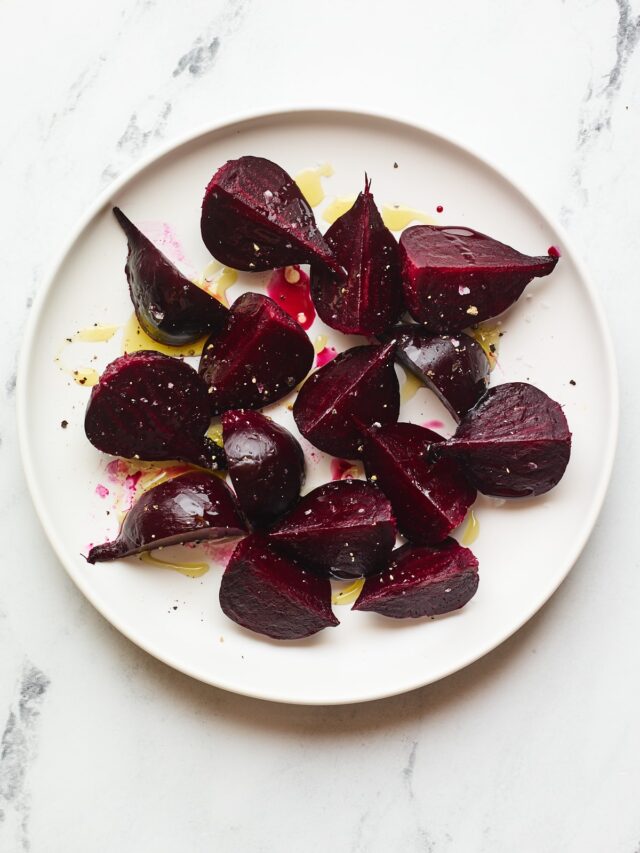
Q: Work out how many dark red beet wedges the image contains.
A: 15